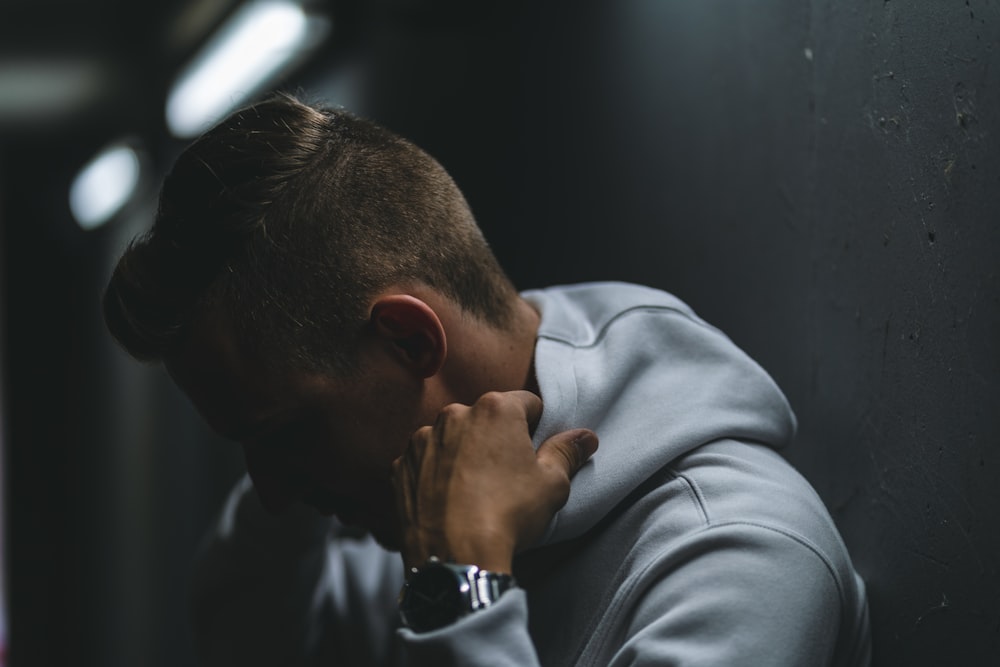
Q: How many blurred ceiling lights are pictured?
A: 2